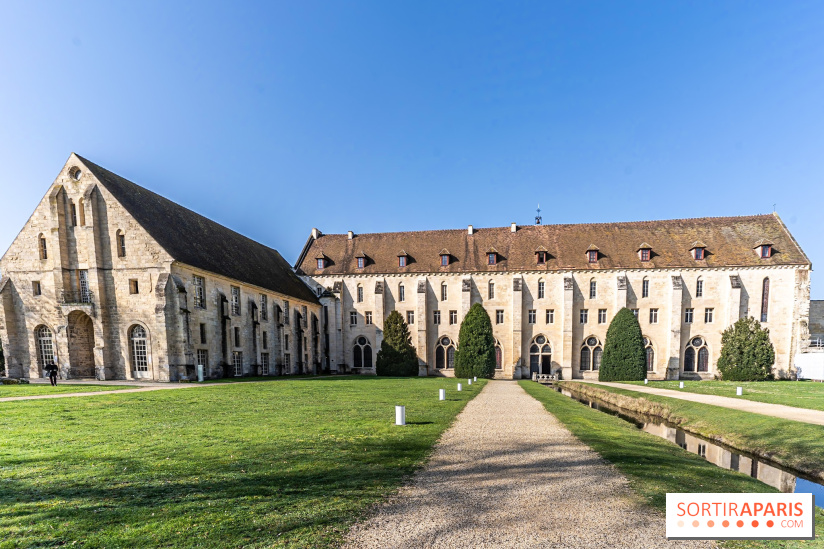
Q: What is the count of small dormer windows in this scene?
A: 10